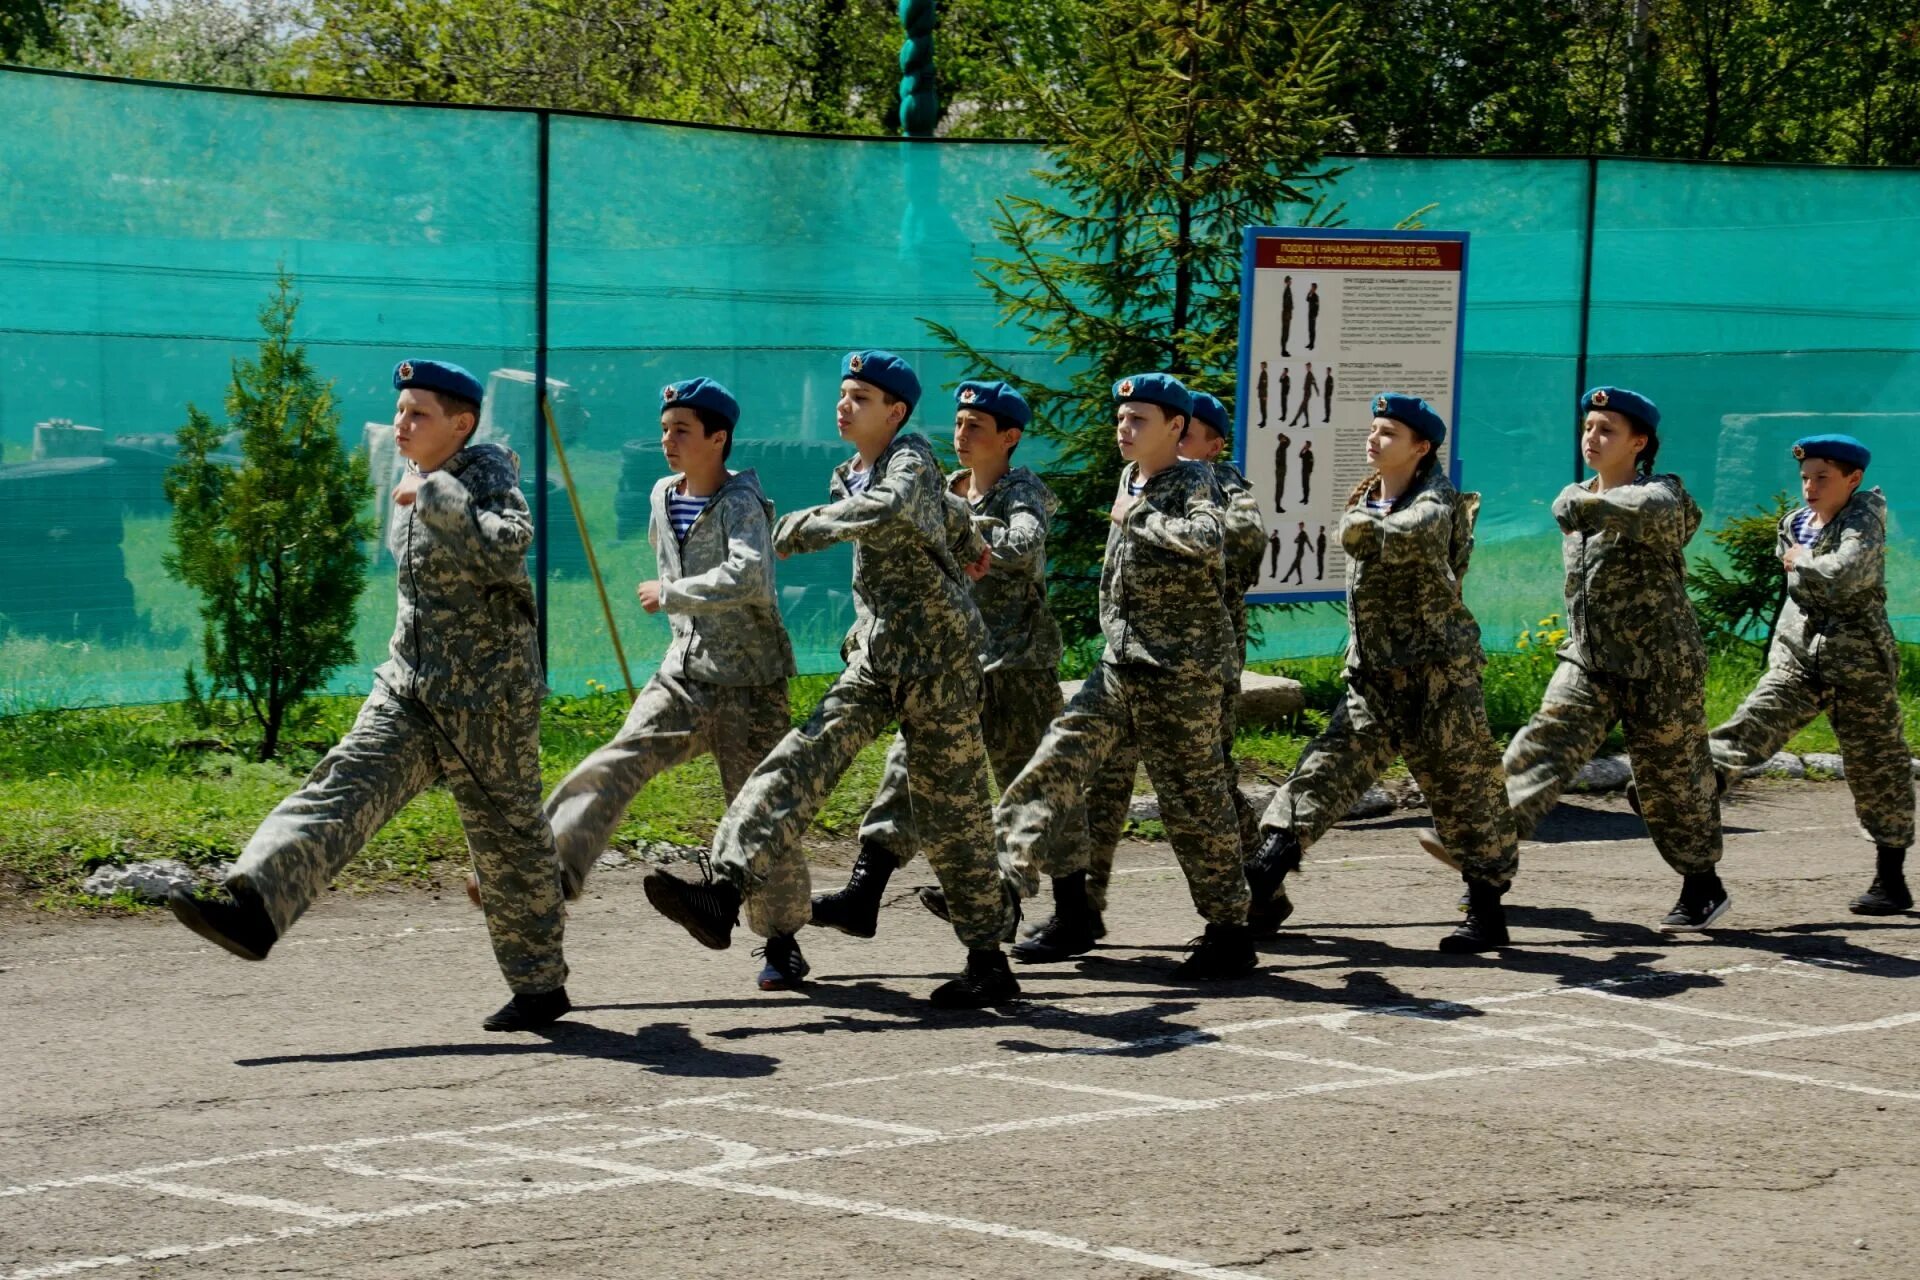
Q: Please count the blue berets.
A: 9